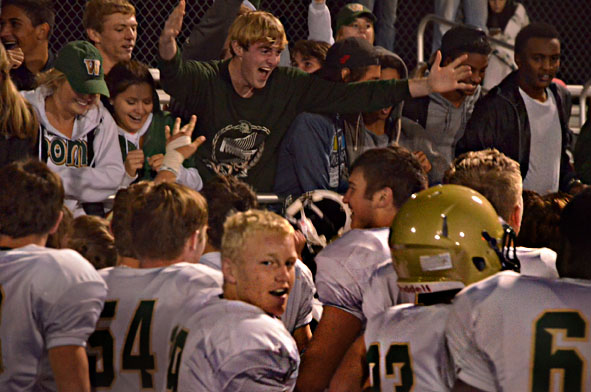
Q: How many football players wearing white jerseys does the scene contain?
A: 8